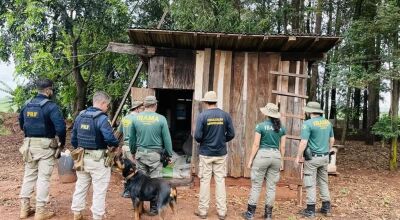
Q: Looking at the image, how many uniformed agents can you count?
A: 7